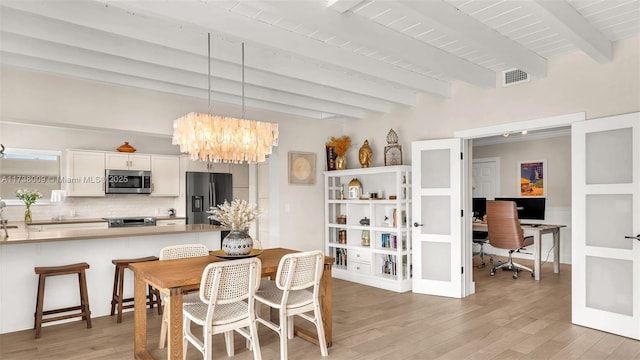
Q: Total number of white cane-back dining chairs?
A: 4